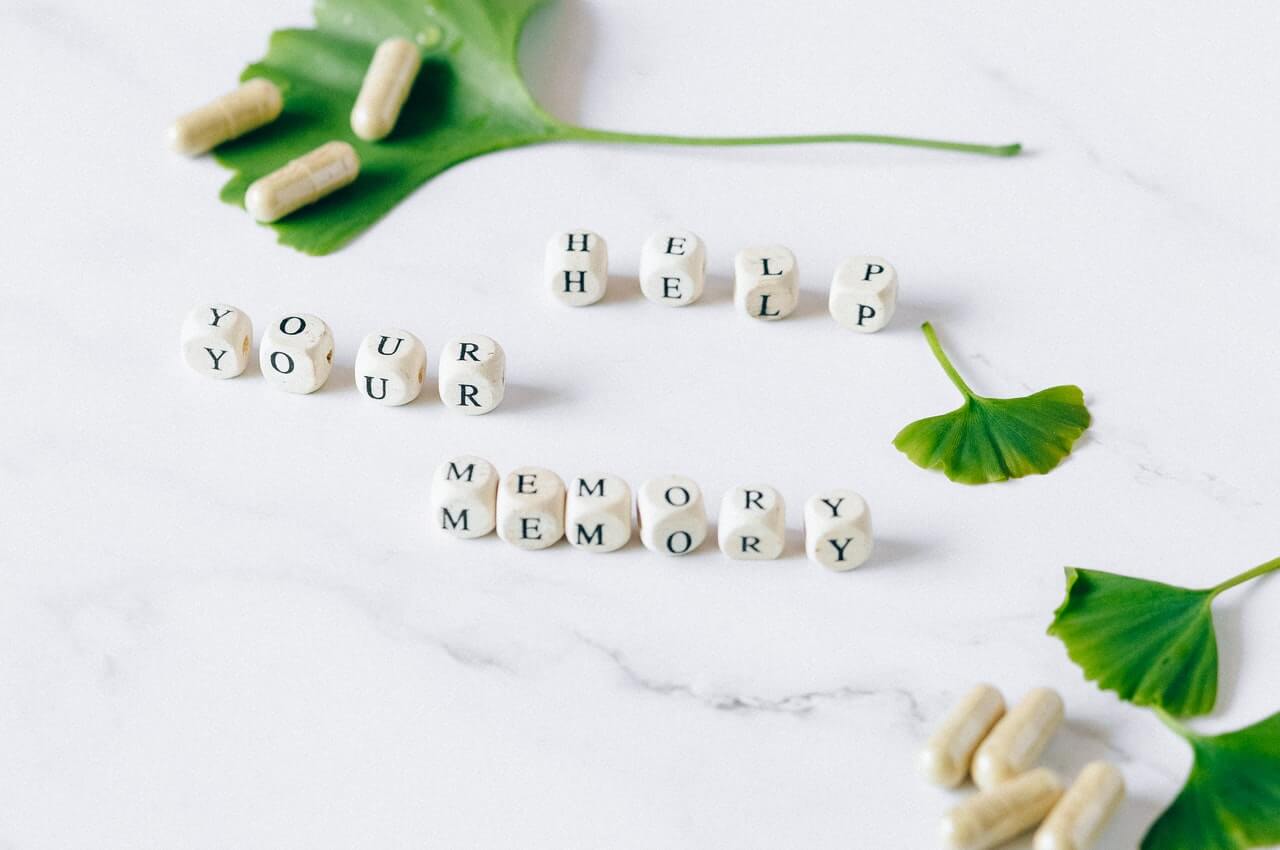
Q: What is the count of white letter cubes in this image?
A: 14